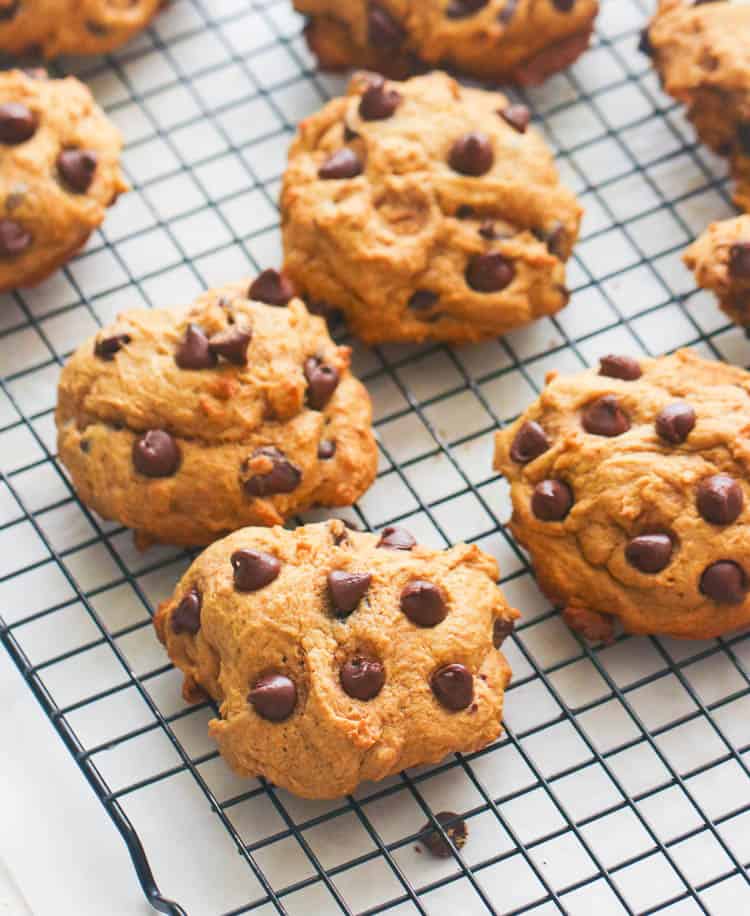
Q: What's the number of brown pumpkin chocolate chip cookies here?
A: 9